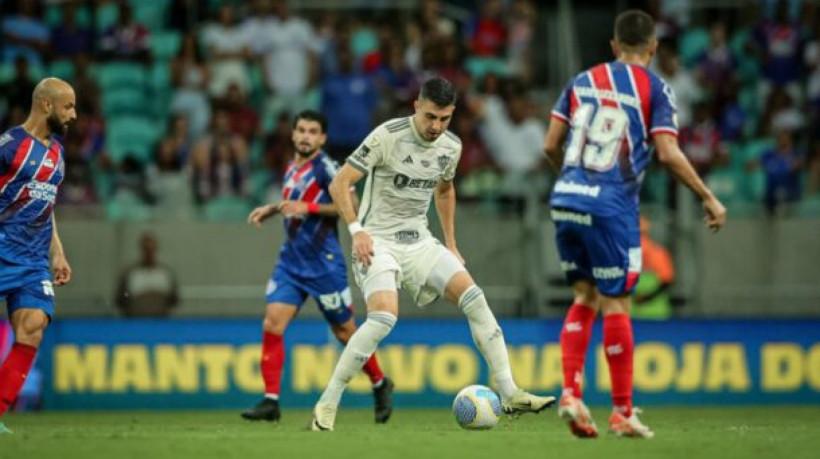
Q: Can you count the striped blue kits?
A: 3